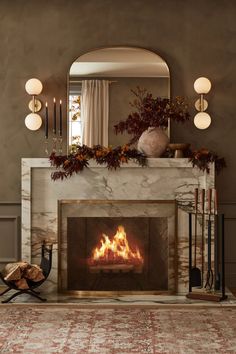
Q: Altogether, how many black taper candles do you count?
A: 3